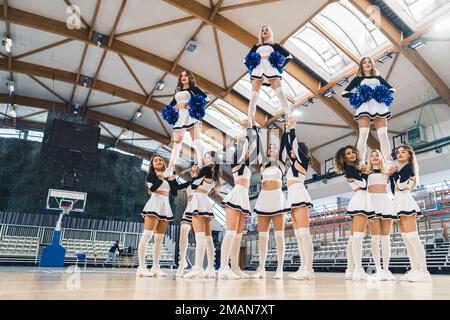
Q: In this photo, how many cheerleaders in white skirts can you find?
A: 12